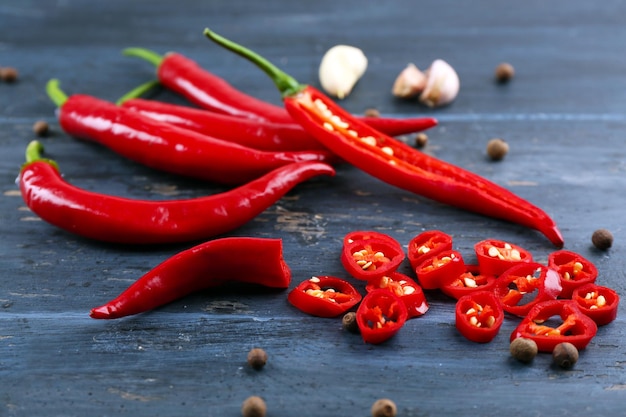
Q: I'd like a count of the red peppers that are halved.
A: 1